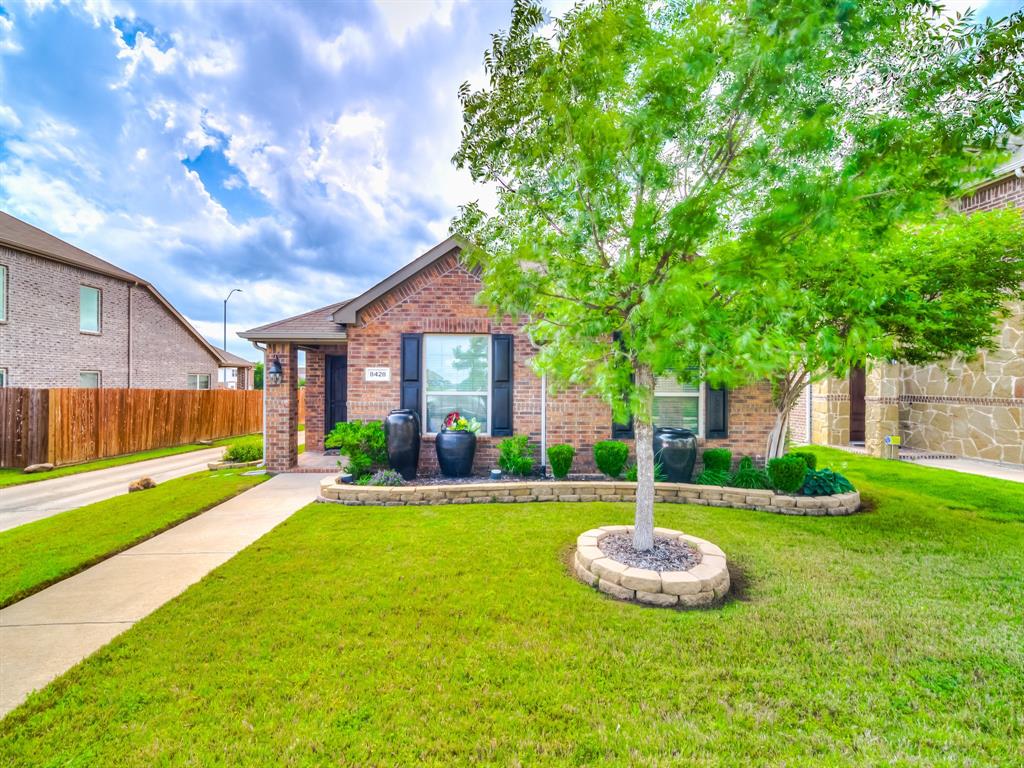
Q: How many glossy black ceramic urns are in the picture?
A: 3